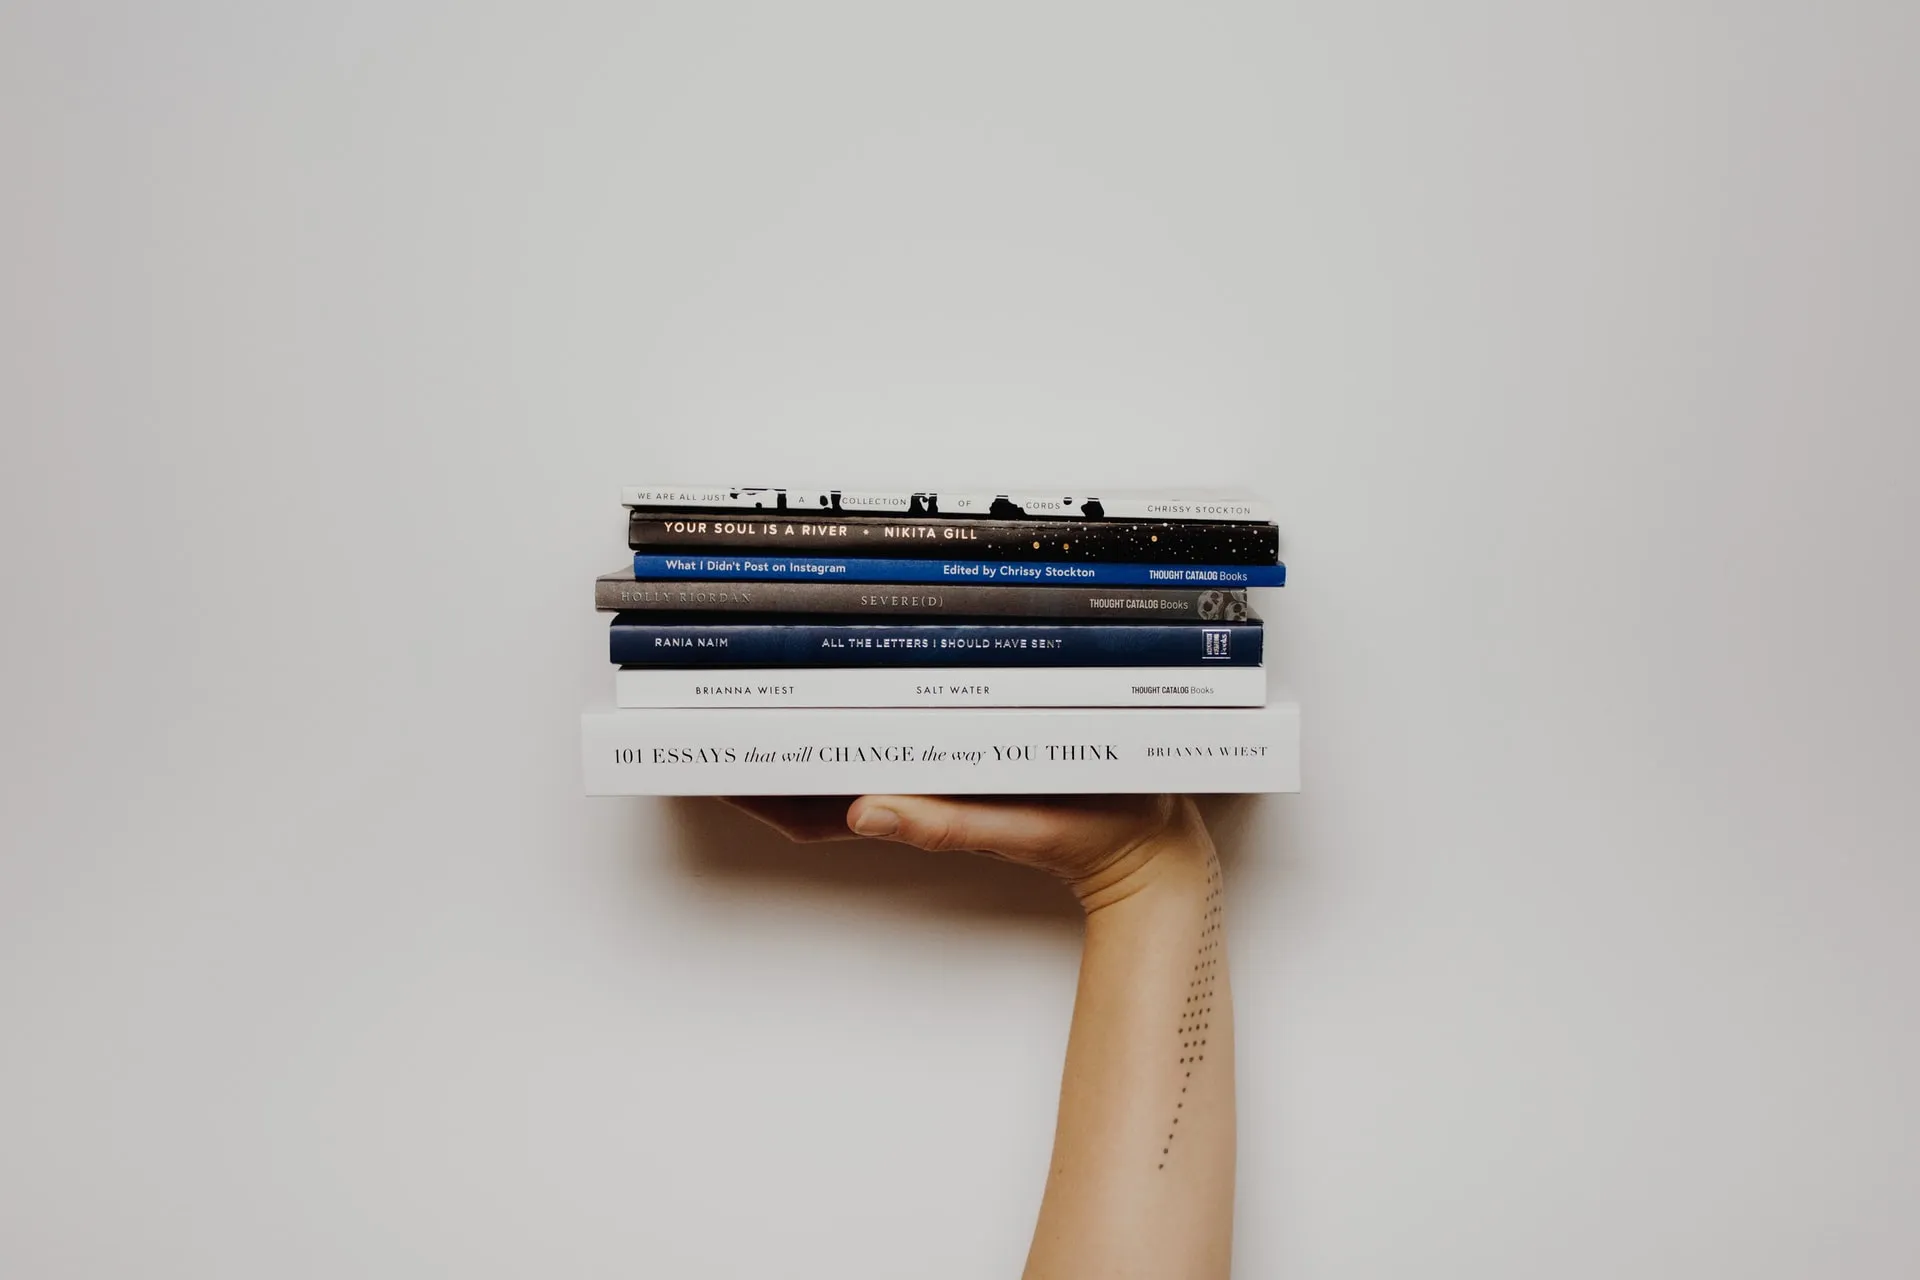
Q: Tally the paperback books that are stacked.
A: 7